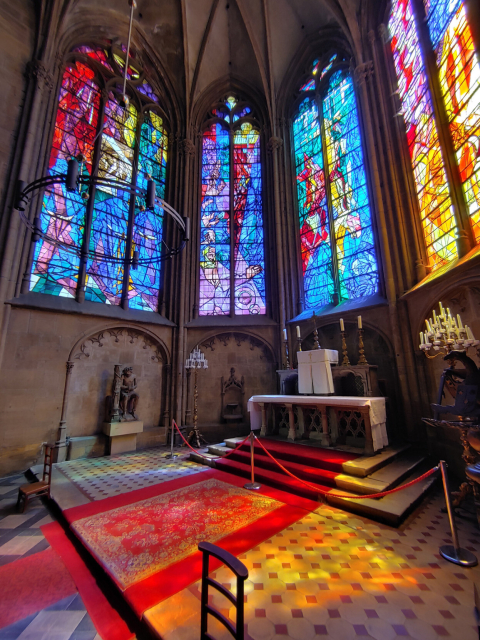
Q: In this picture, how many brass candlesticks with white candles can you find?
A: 4